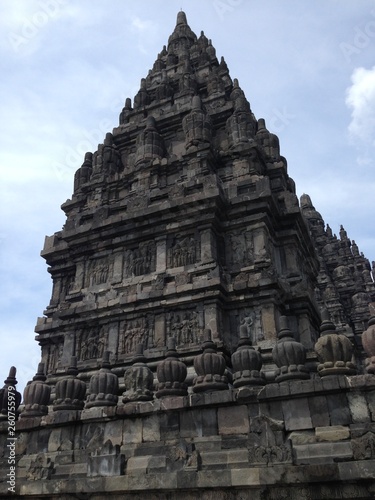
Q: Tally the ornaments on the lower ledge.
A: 11